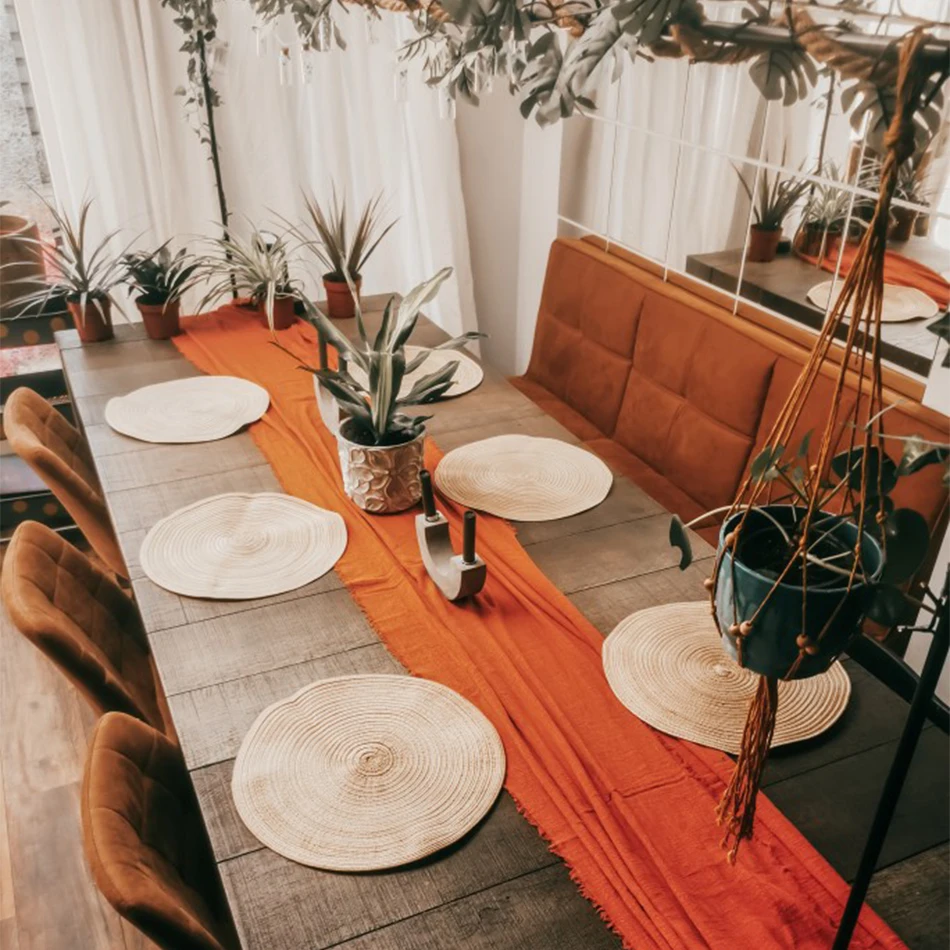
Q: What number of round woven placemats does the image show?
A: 6